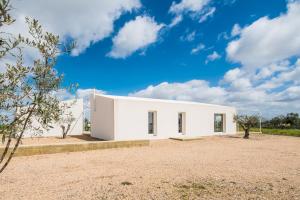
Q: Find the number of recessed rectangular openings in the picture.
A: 3